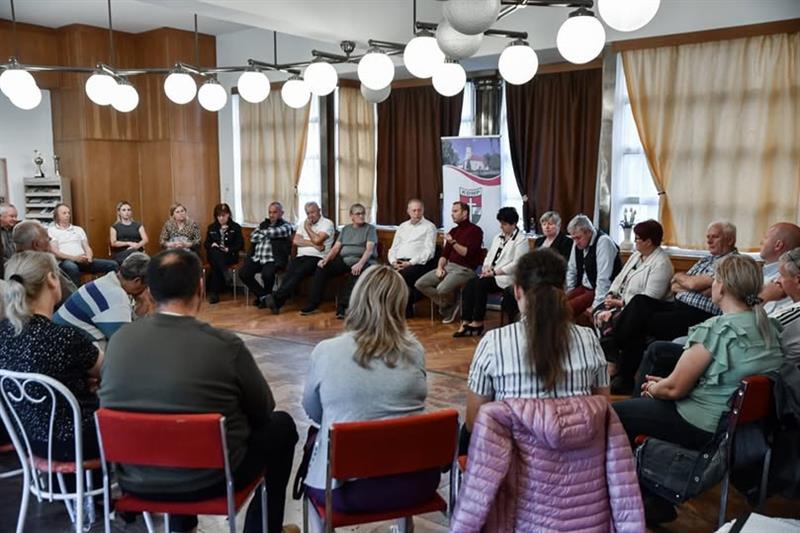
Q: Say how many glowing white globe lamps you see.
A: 15